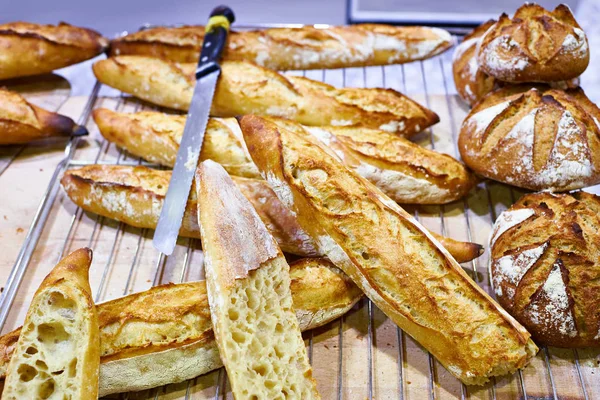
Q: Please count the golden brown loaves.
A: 14